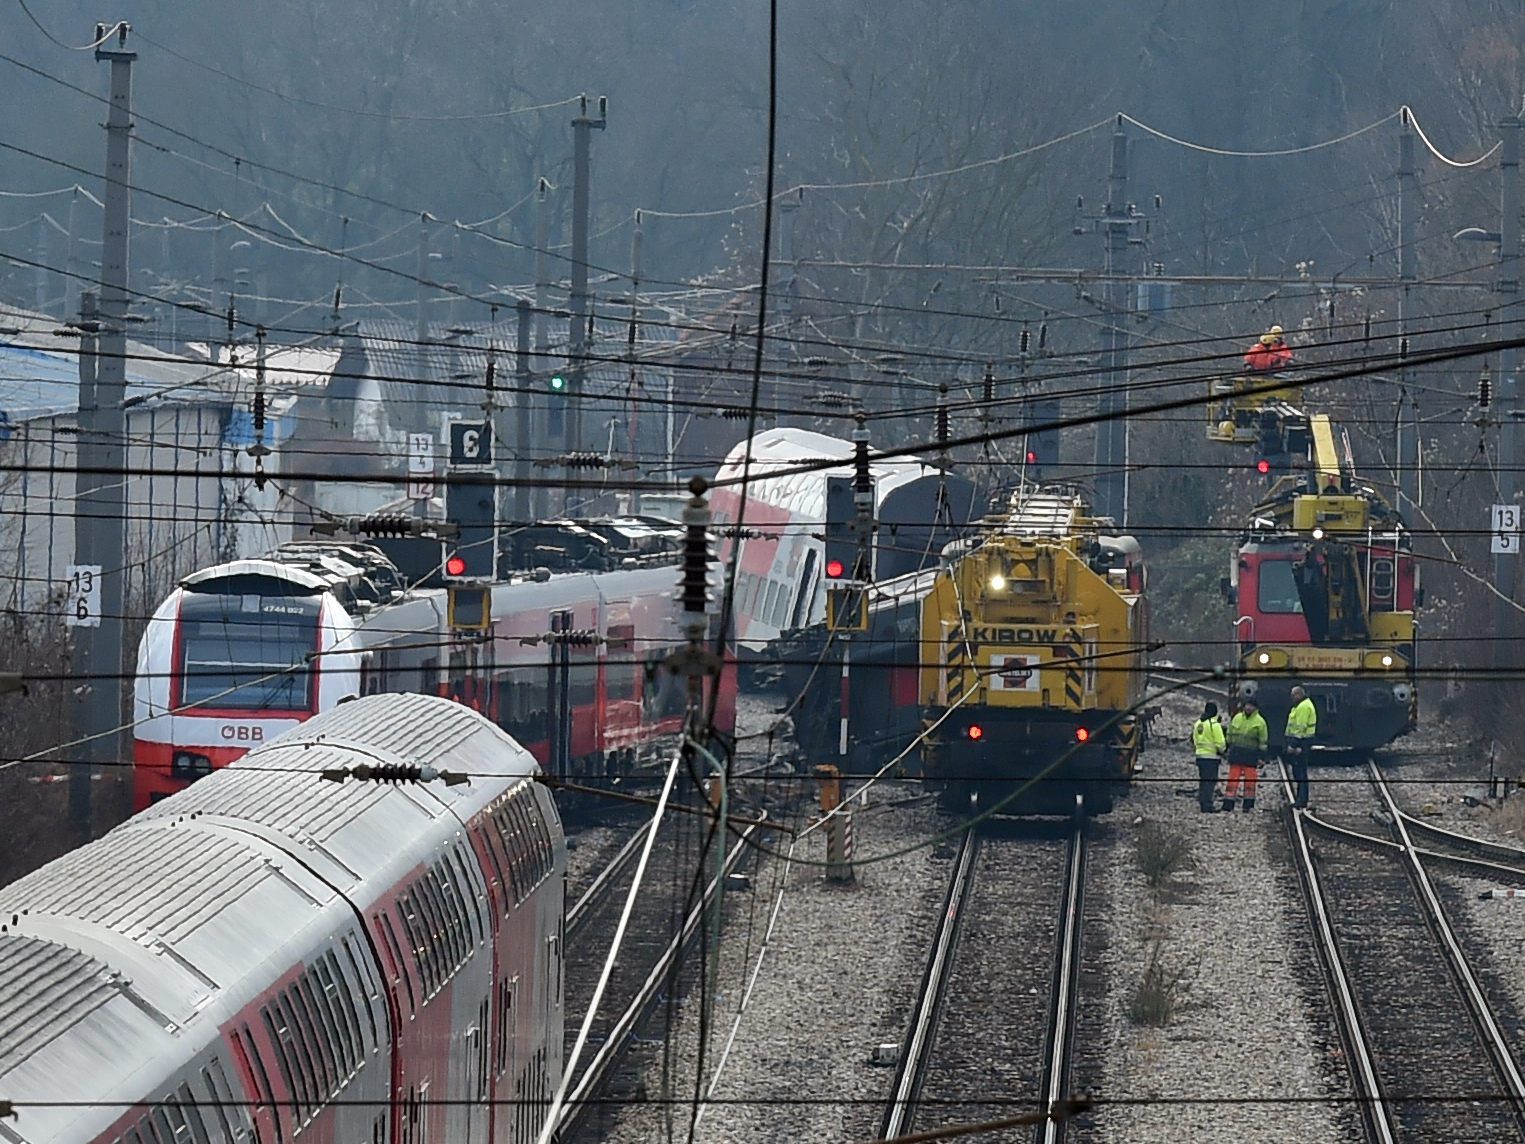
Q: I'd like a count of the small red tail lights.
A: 2